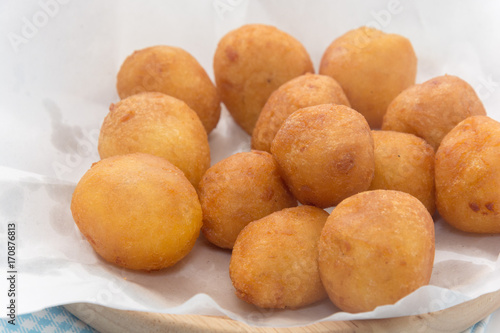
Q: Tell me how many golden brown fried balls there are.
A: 13